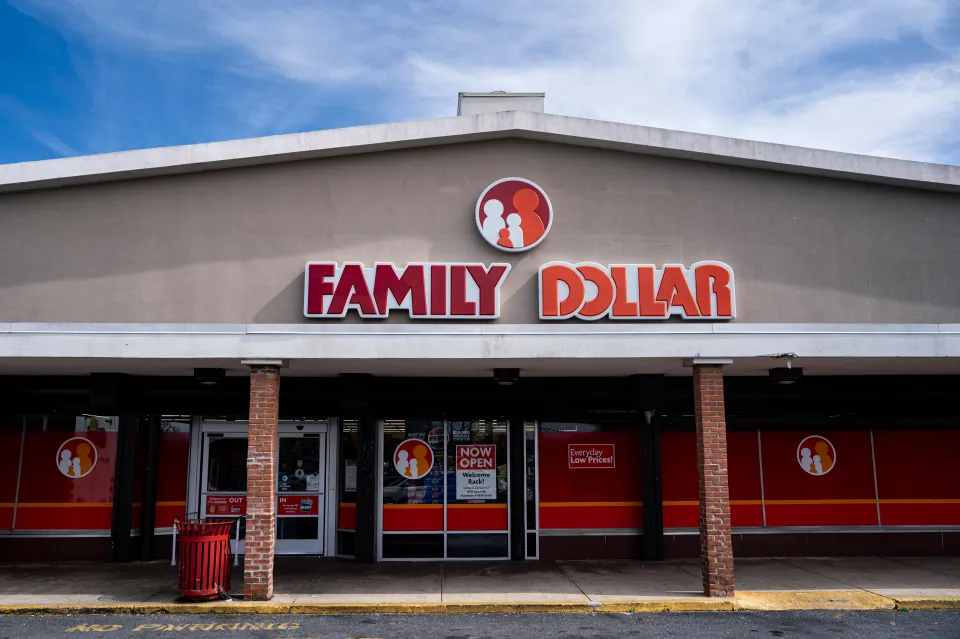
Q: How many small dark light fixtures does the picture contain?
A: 3